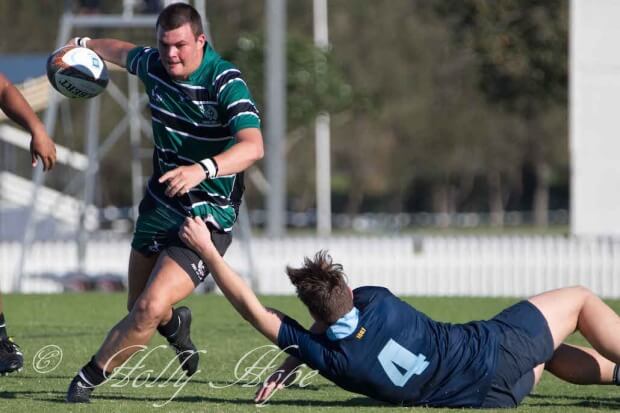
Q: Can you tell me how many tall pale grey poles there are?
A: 2